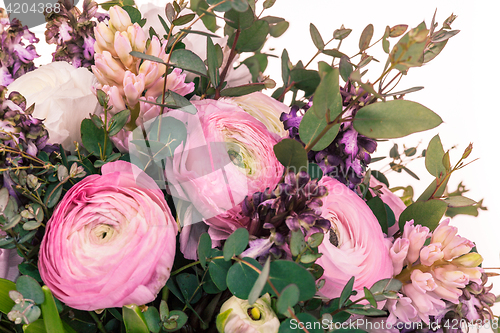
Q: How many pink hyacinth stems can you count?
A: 2